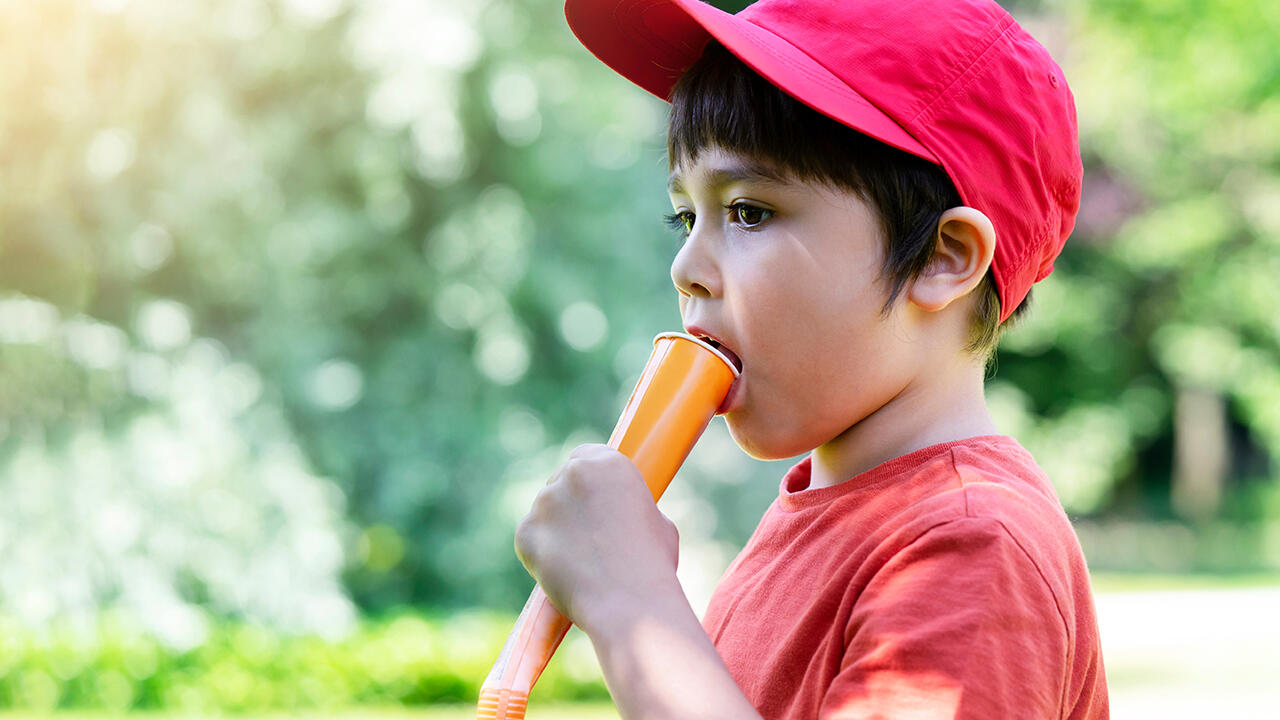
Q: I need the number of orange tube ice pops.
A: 1